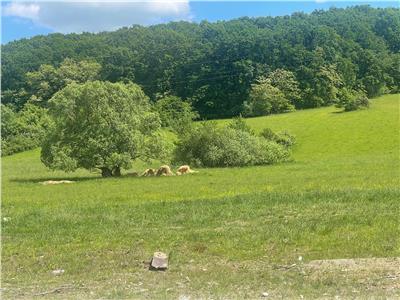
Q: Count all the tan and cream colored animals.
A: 3